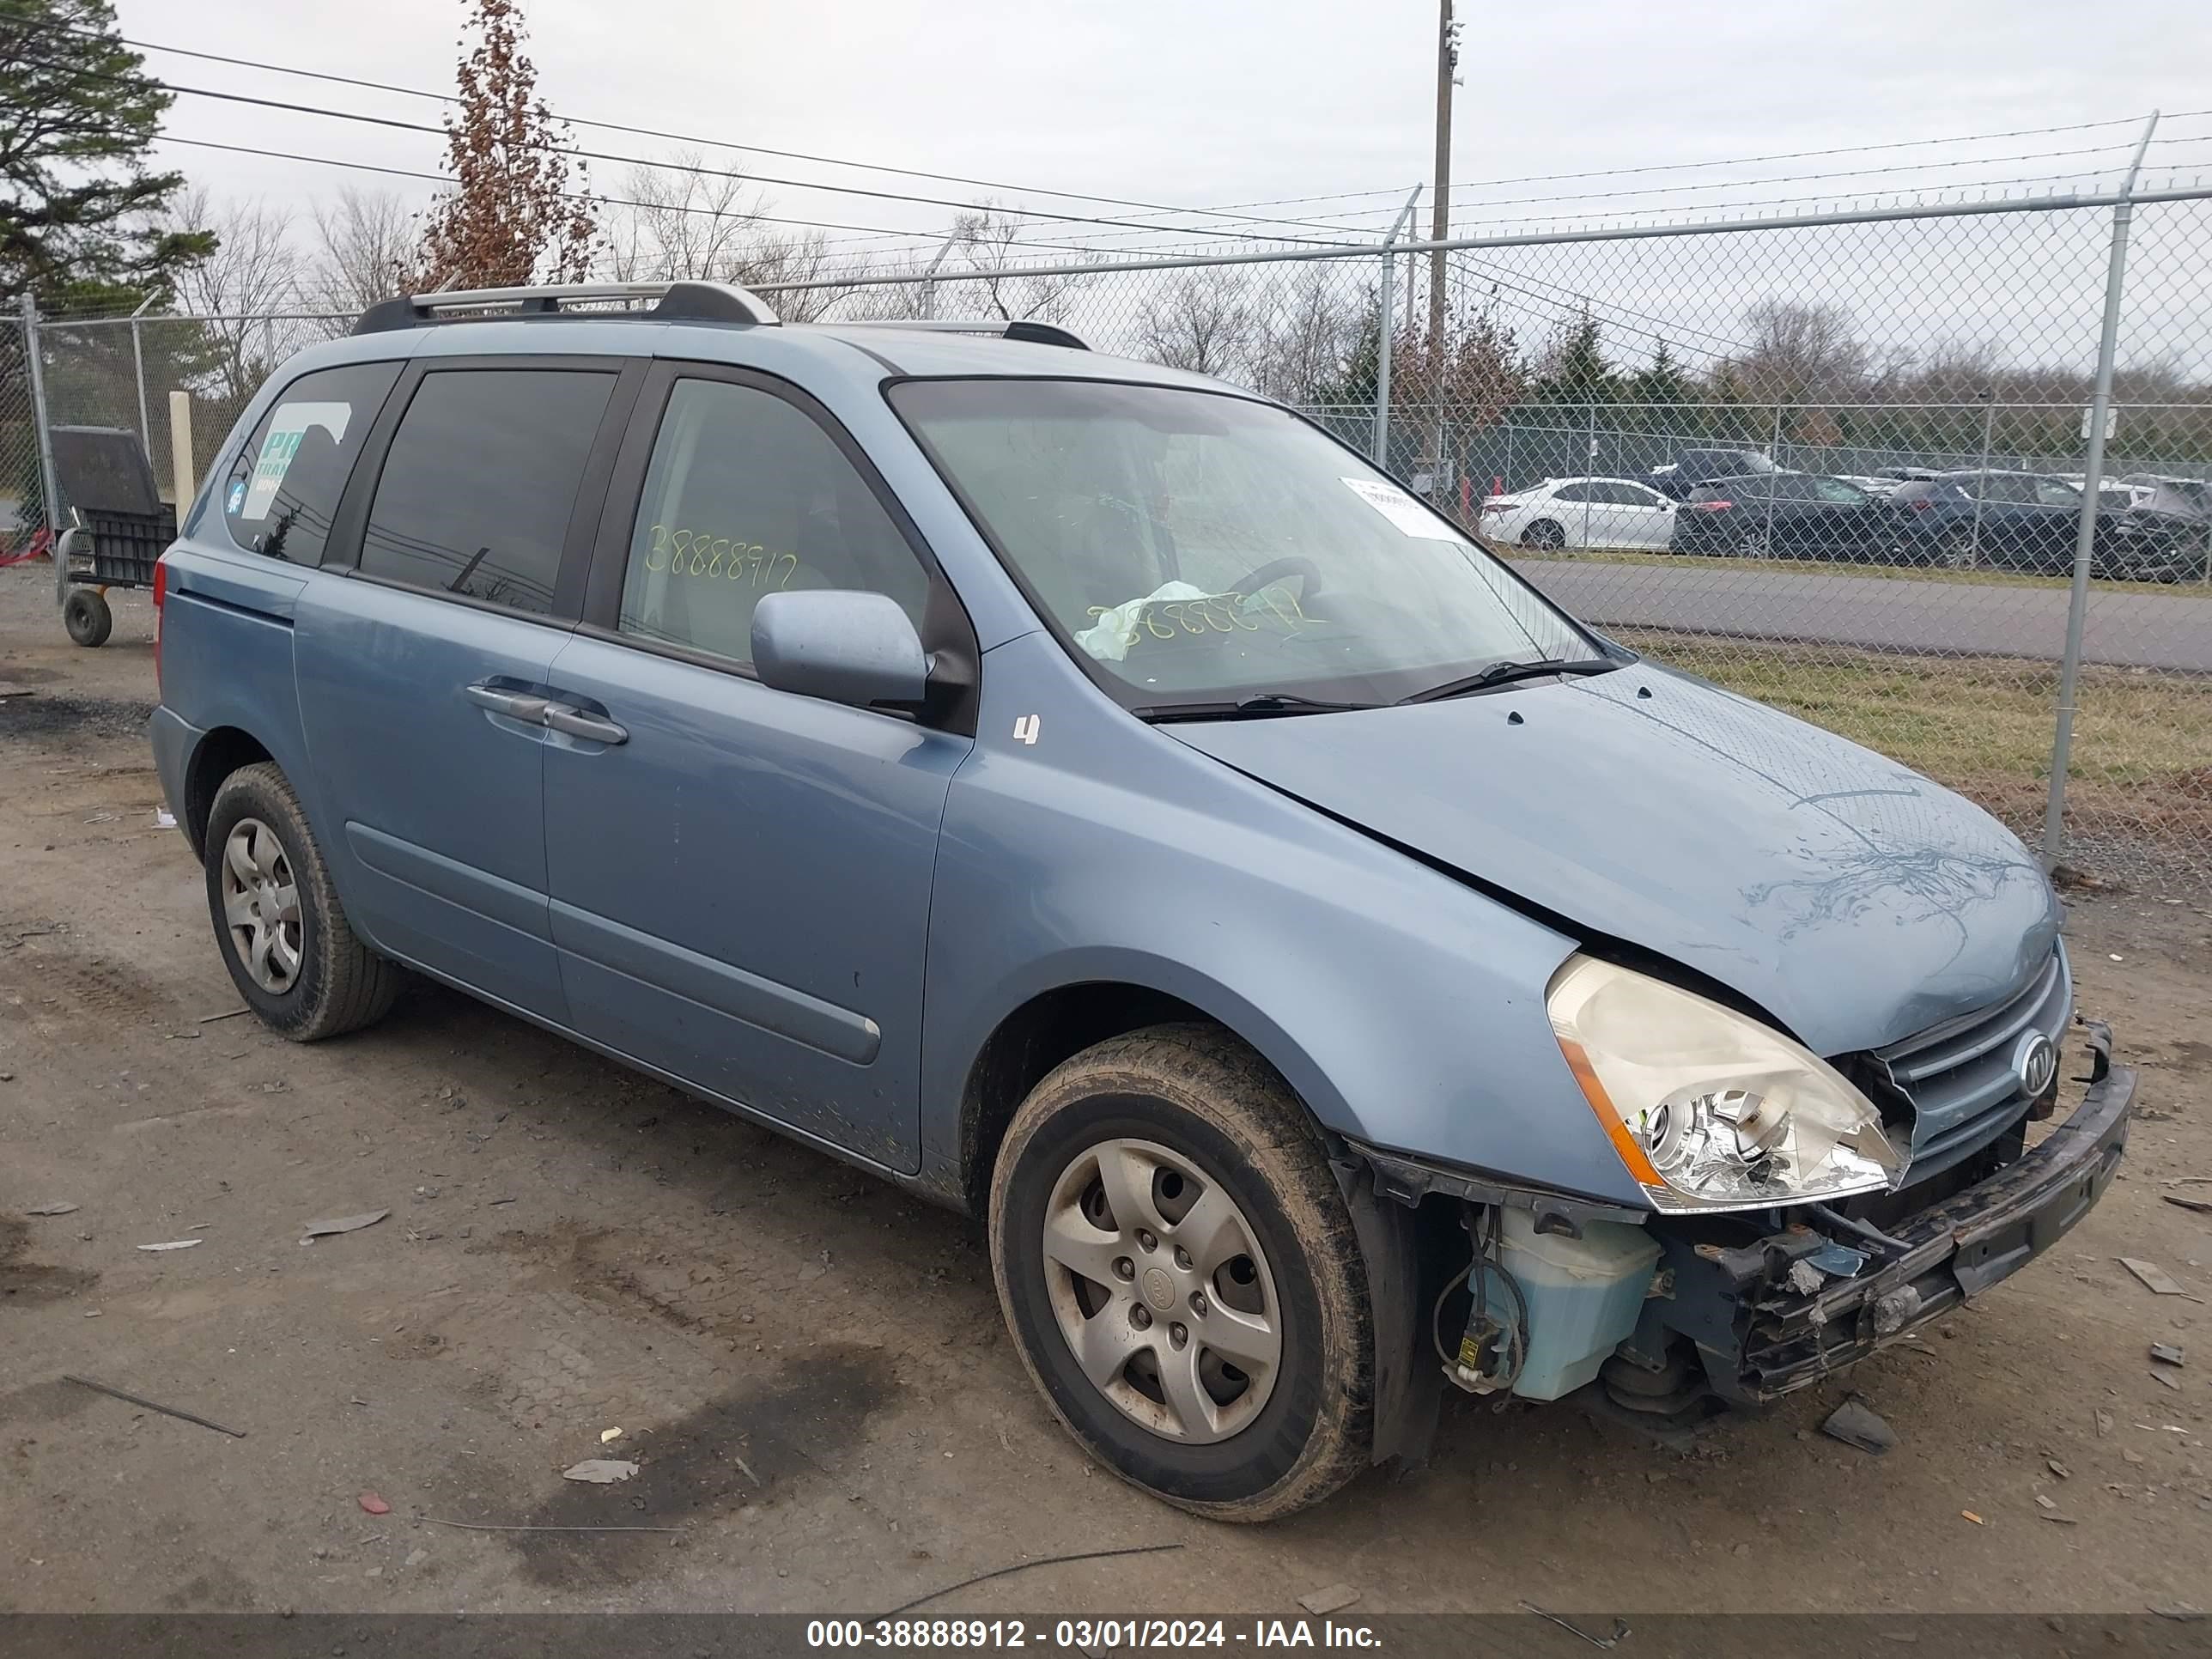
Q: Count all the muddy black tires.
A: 2